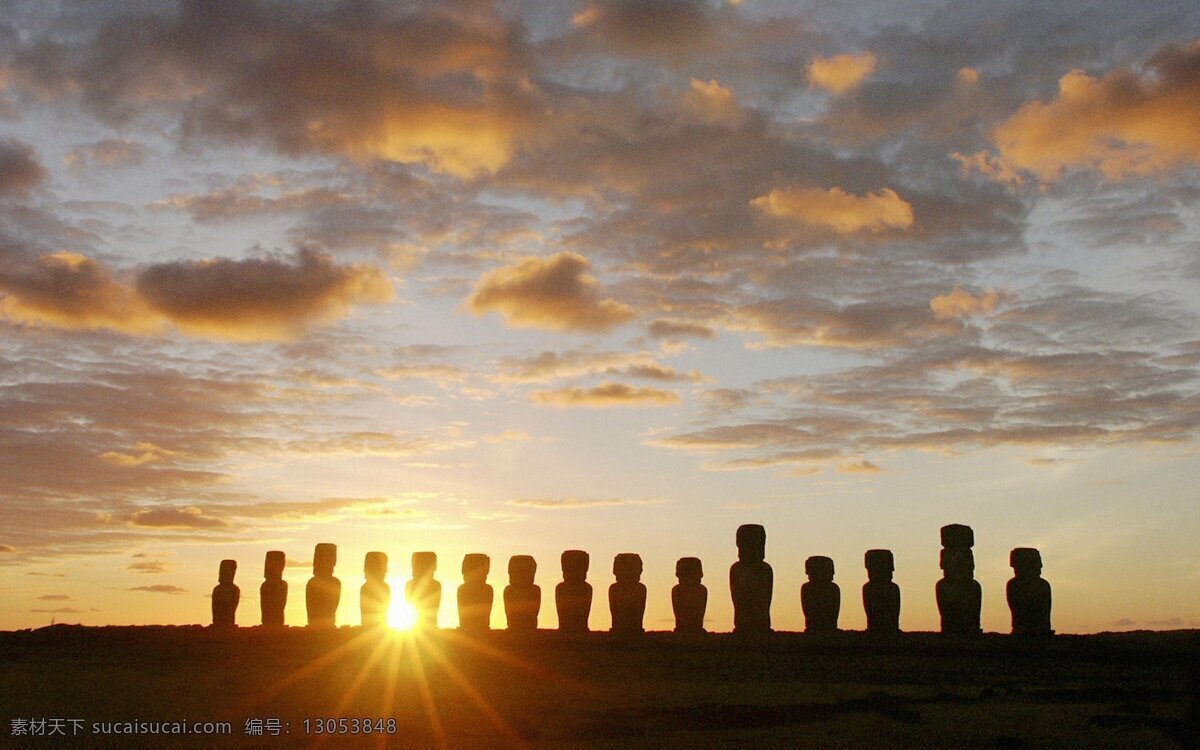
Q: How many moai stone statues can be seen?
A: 15